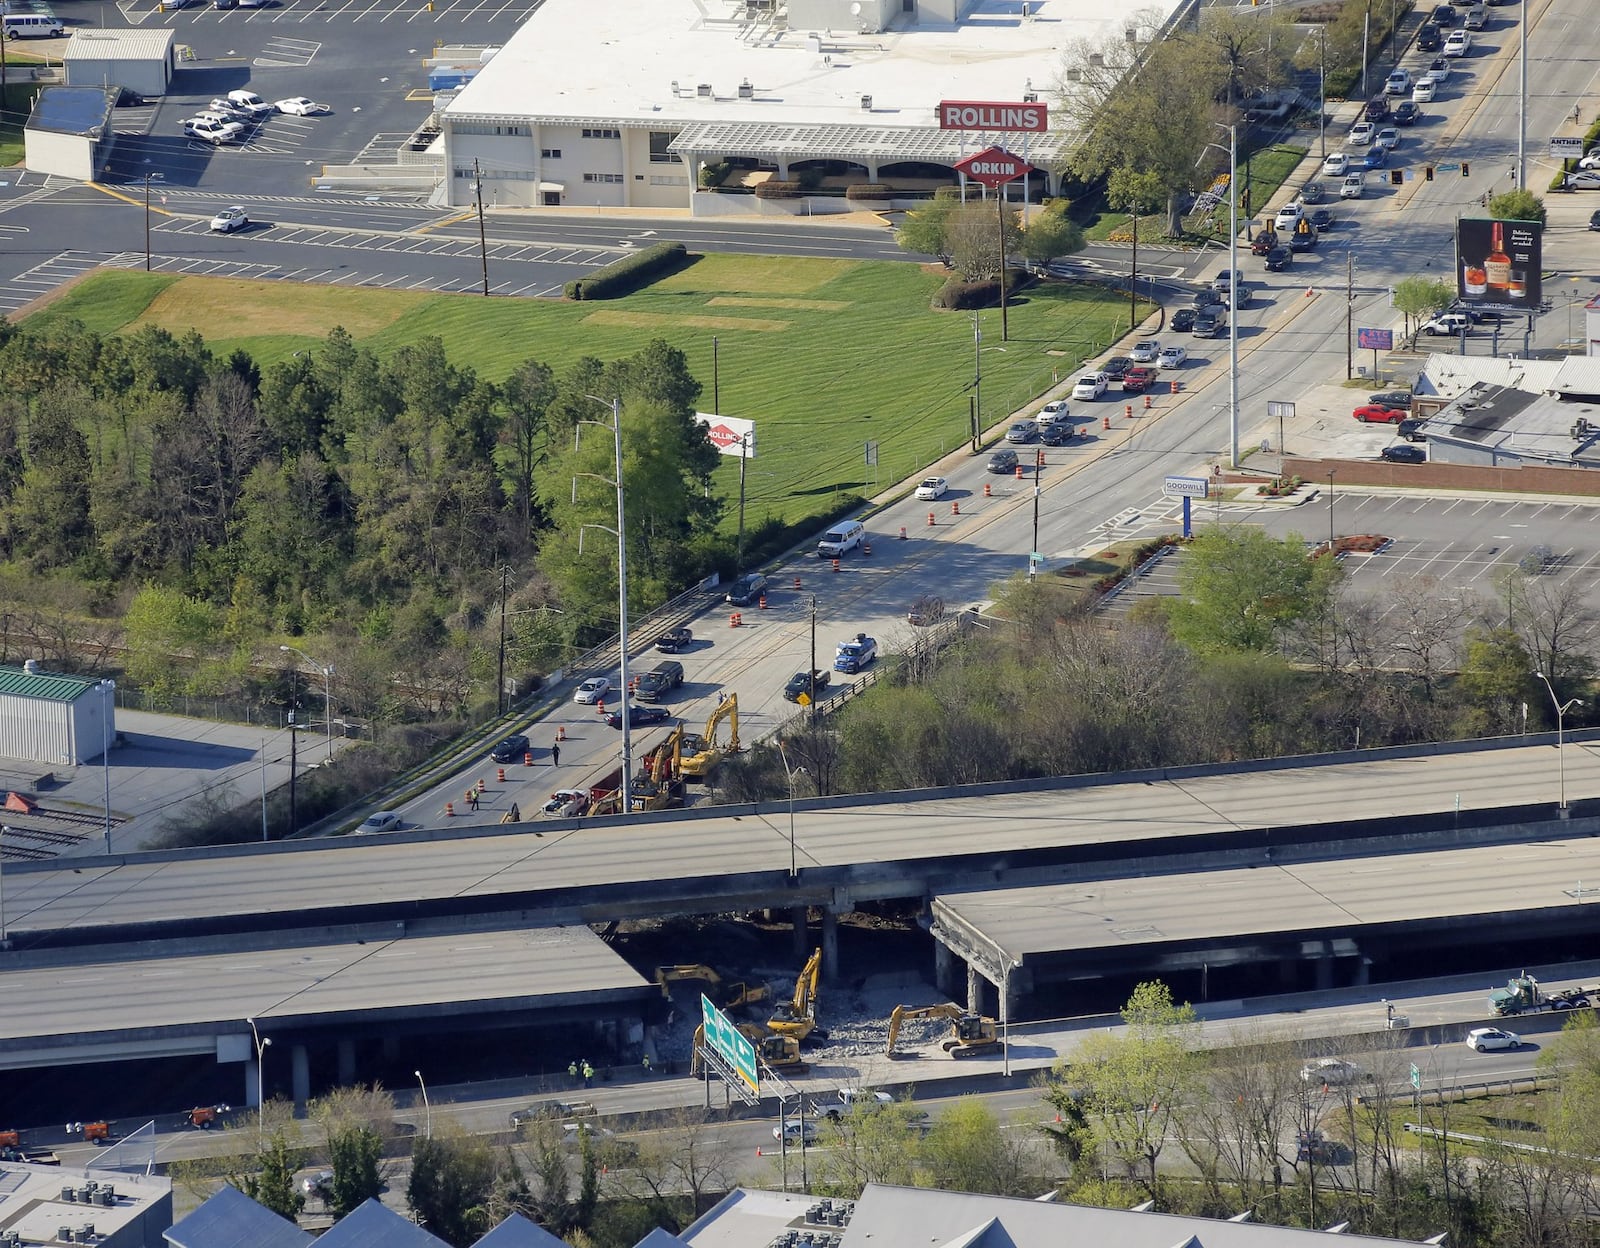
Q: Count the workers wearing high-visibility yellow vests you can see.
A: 5